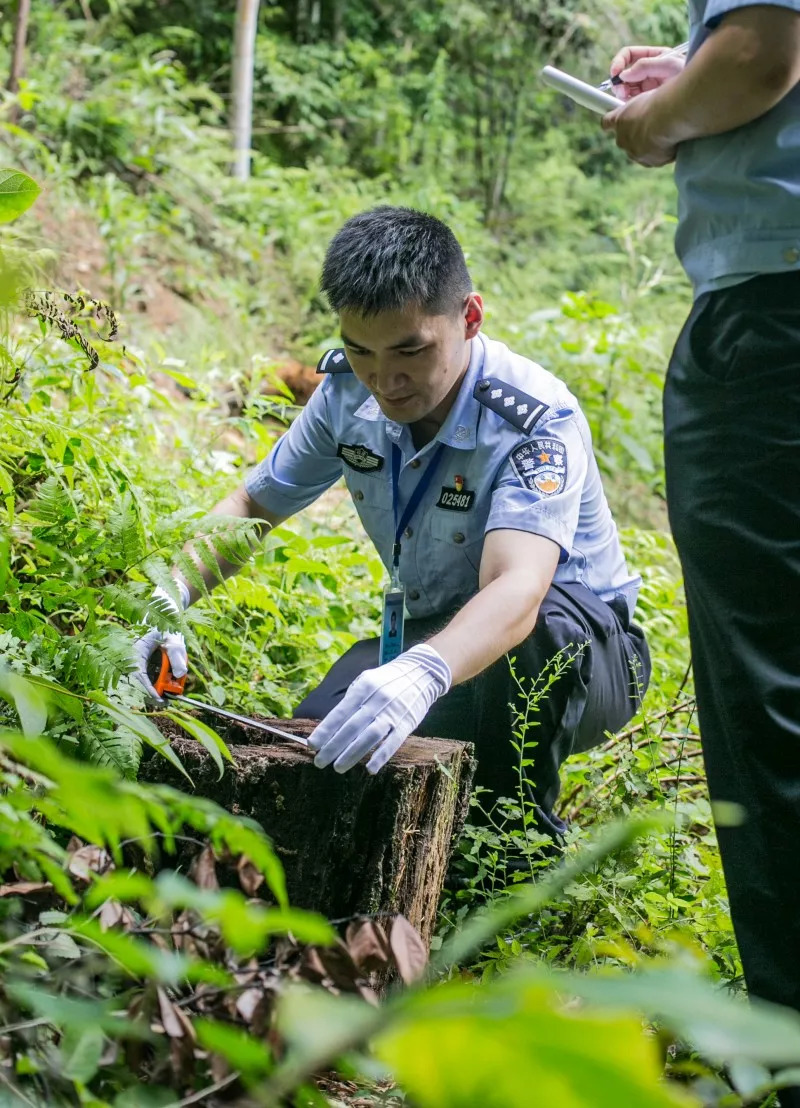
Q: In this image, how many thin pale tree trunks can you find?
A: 1